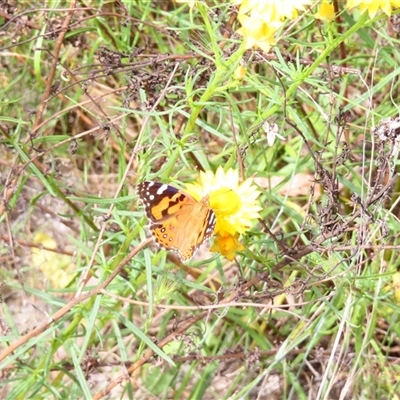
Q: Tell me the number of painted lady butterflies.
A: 1